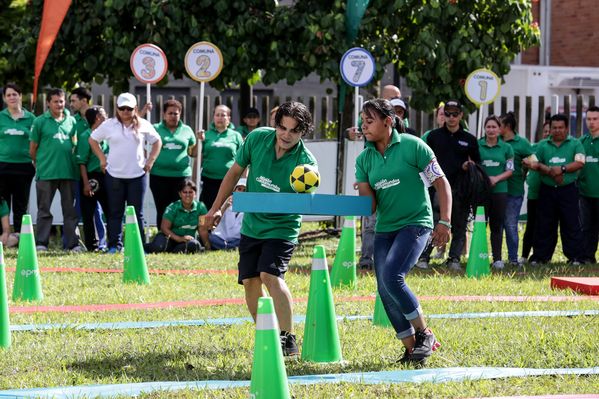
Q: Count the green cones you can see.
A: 8